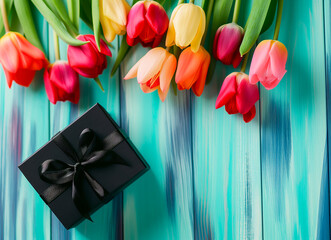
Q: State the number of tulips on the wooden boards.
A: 11